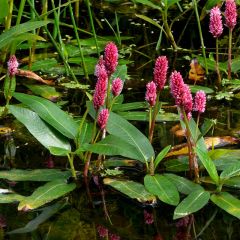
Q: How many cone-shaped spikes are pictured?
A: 13